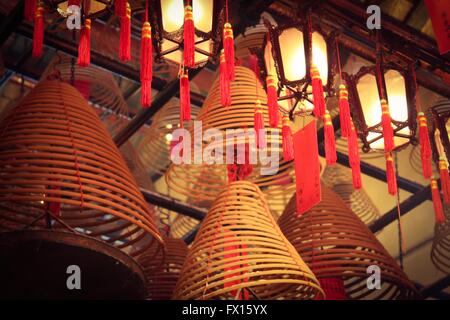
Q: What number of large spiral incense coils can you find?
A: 4